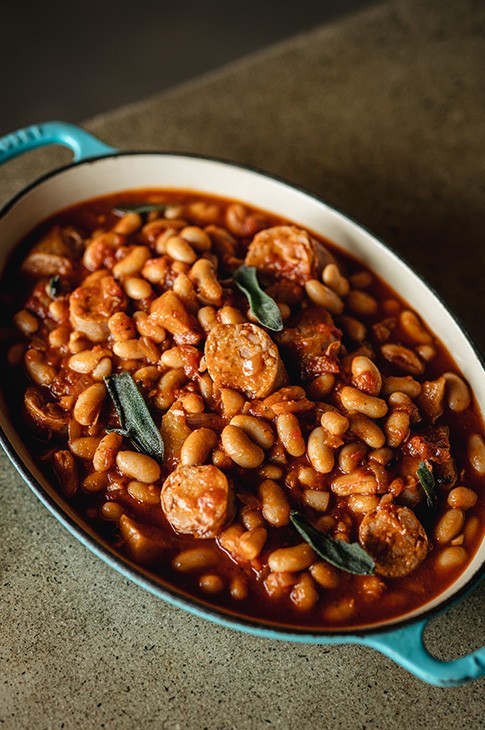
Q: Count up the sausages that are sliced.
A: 5